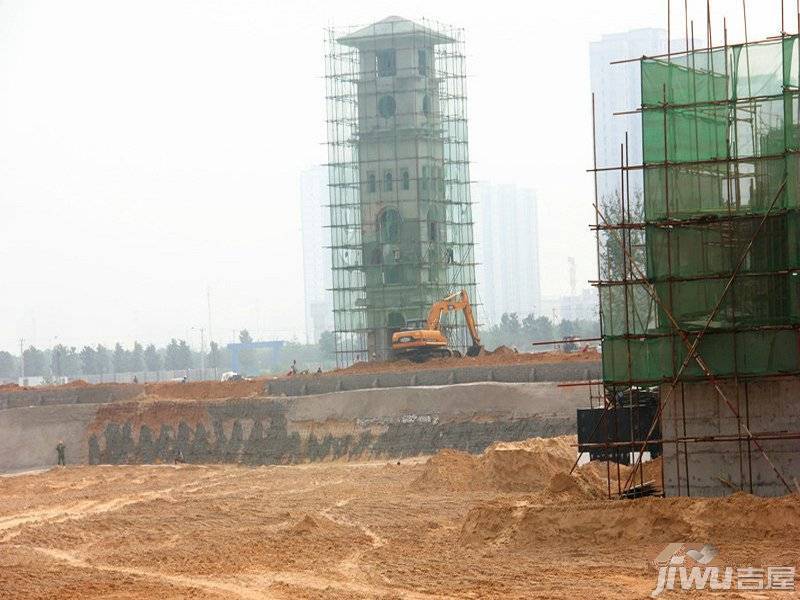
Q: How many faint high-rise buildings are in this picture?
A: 3